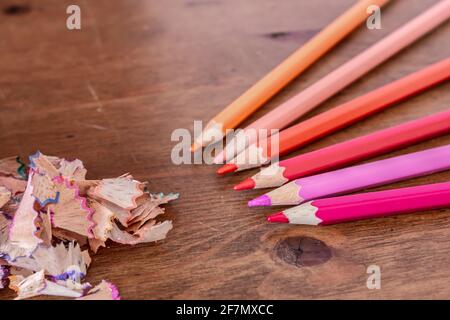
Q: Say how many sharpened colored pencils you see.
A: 6